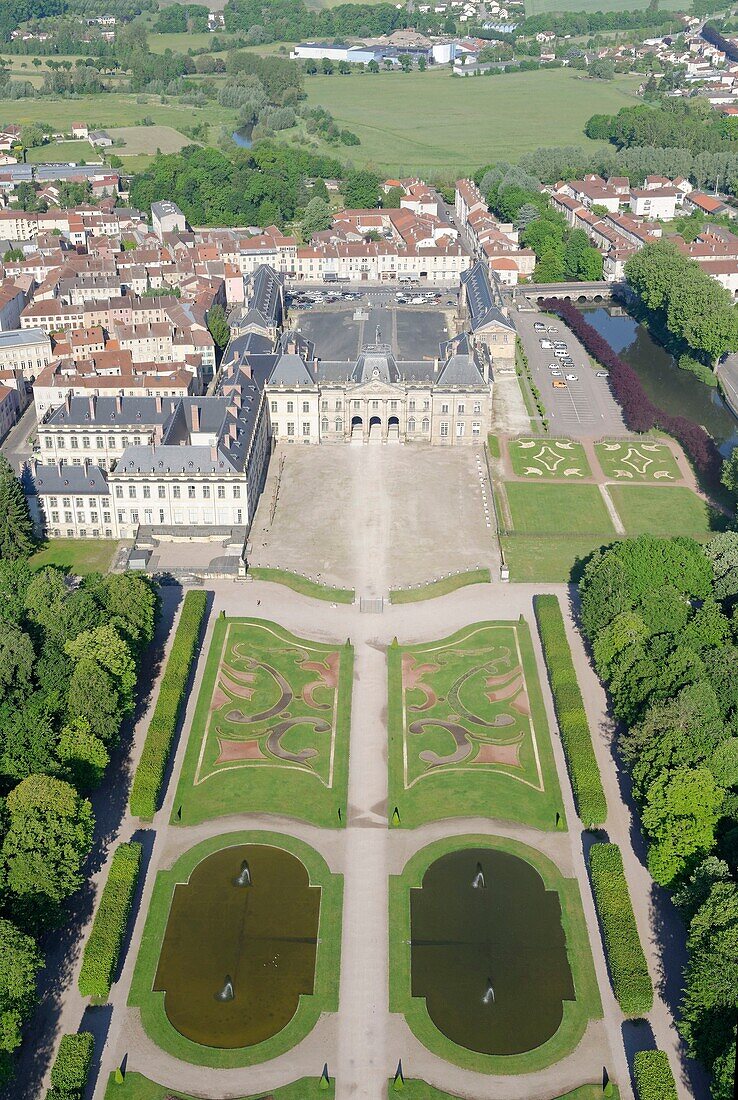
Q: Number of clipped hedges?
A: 6